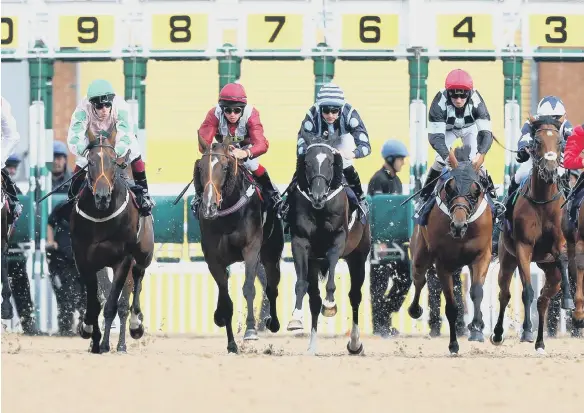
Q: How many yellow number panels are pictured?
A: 7